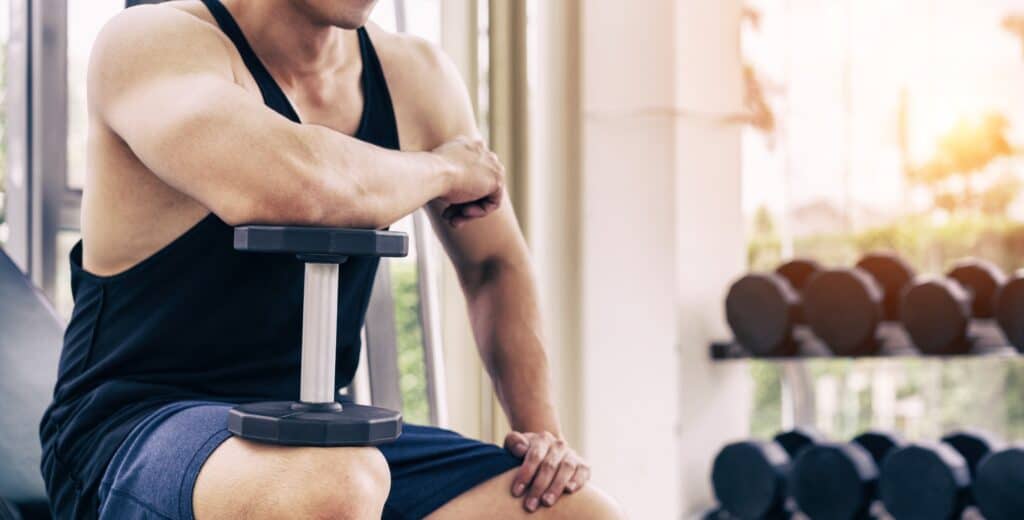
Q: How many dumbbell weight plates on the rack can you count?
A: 14